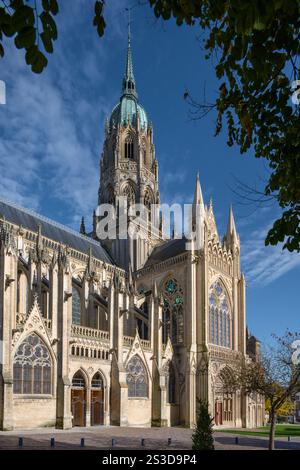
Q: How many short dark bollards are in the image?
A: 8